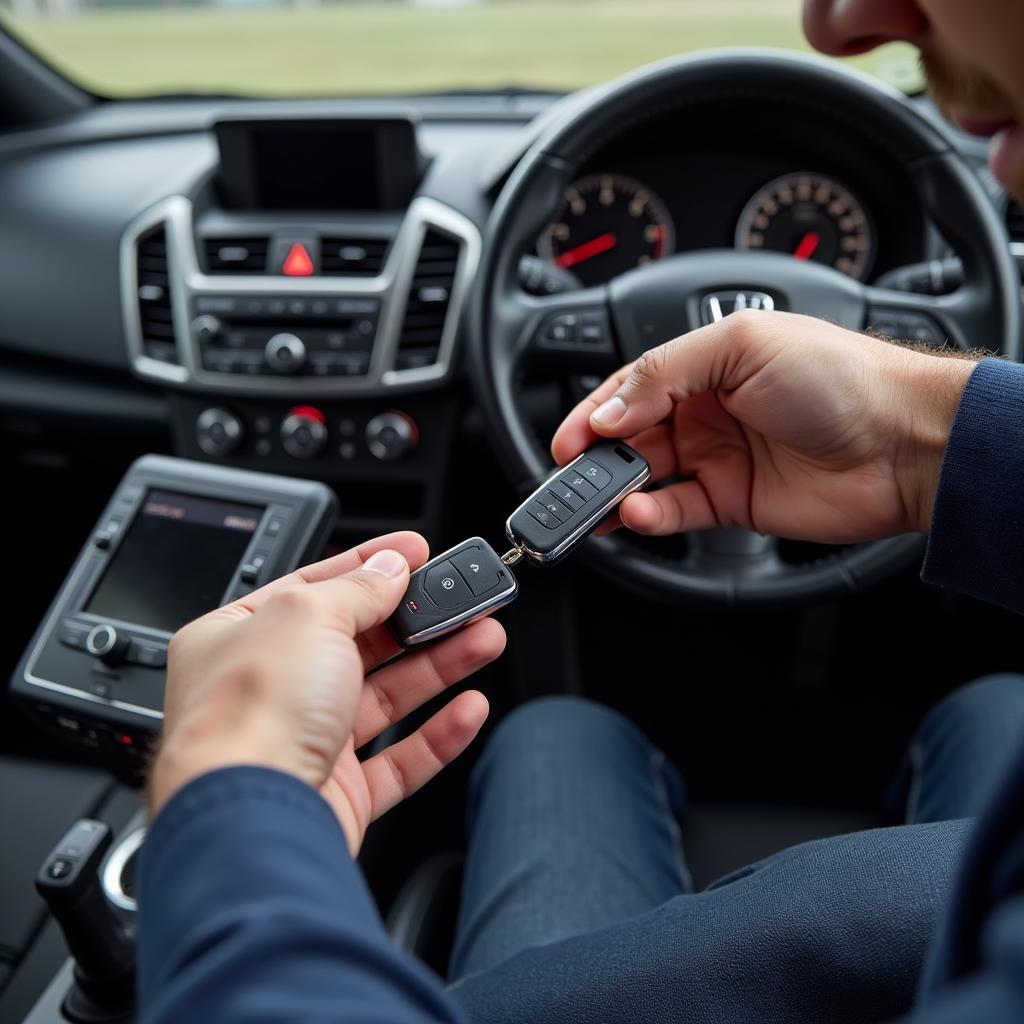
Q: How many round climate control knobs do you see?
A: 3